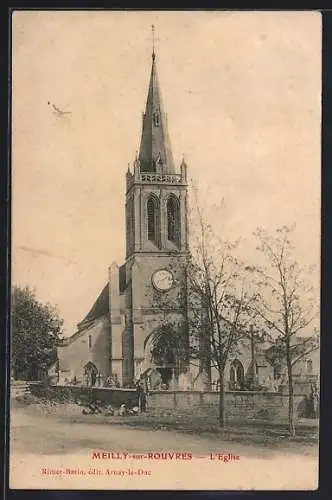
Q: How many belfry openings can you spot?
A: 2